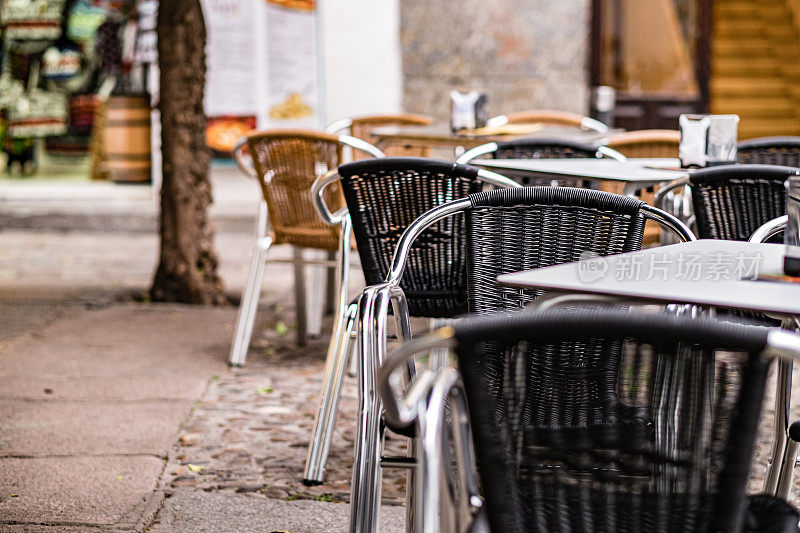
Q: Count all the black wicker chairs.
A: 6